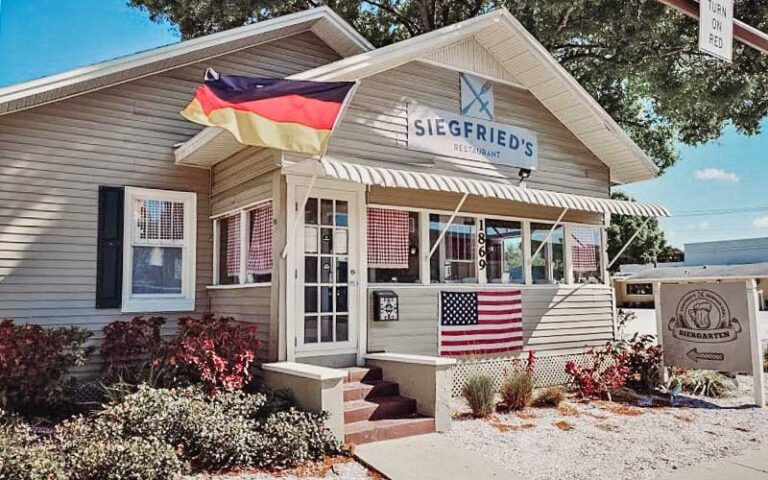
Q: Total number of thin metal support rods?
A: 4